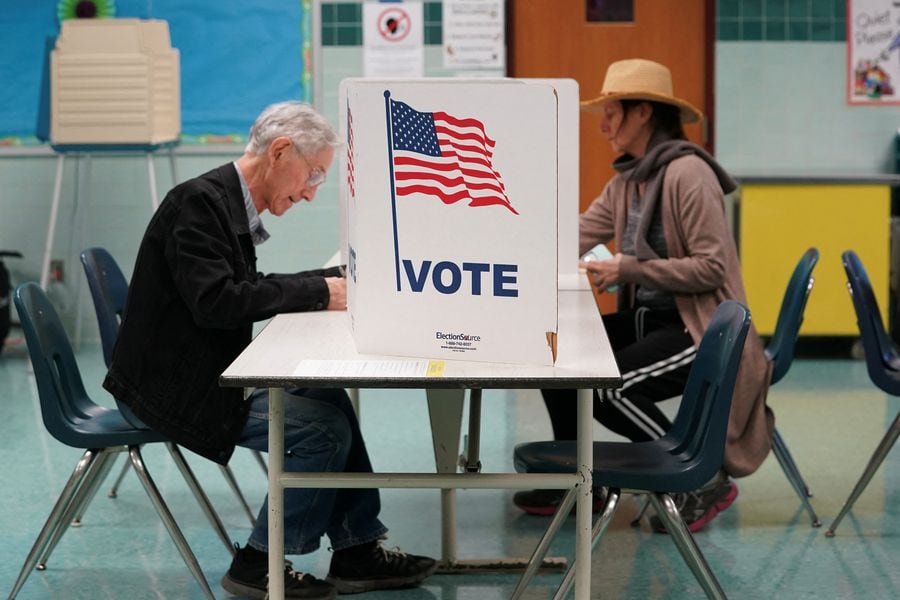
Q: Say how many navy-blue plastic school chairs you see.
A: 5